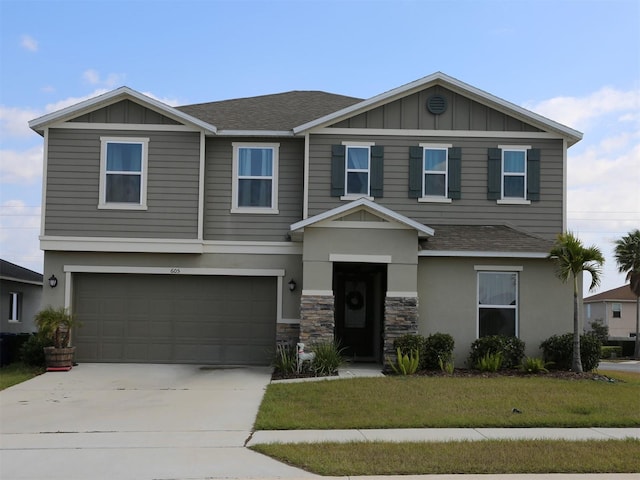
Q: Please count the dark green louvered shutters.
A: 6